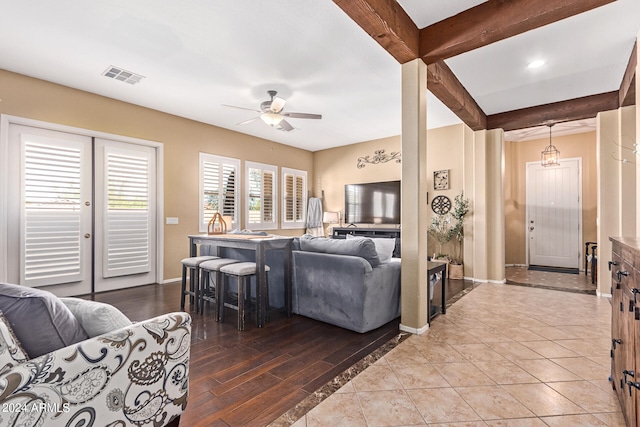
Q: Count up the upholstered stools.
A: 3